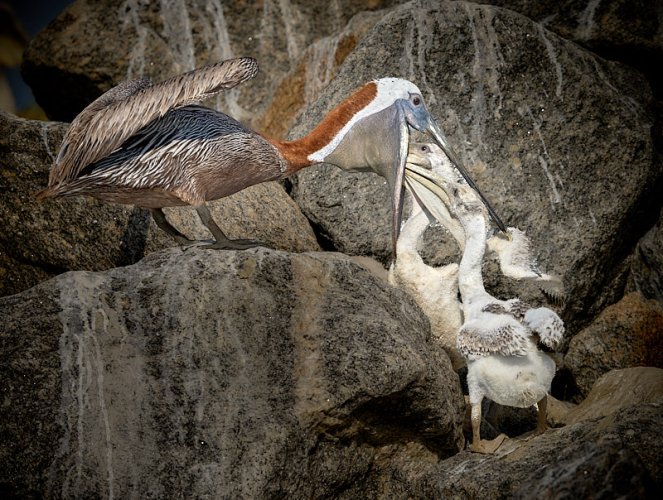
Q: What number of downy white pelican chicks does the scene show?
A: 2